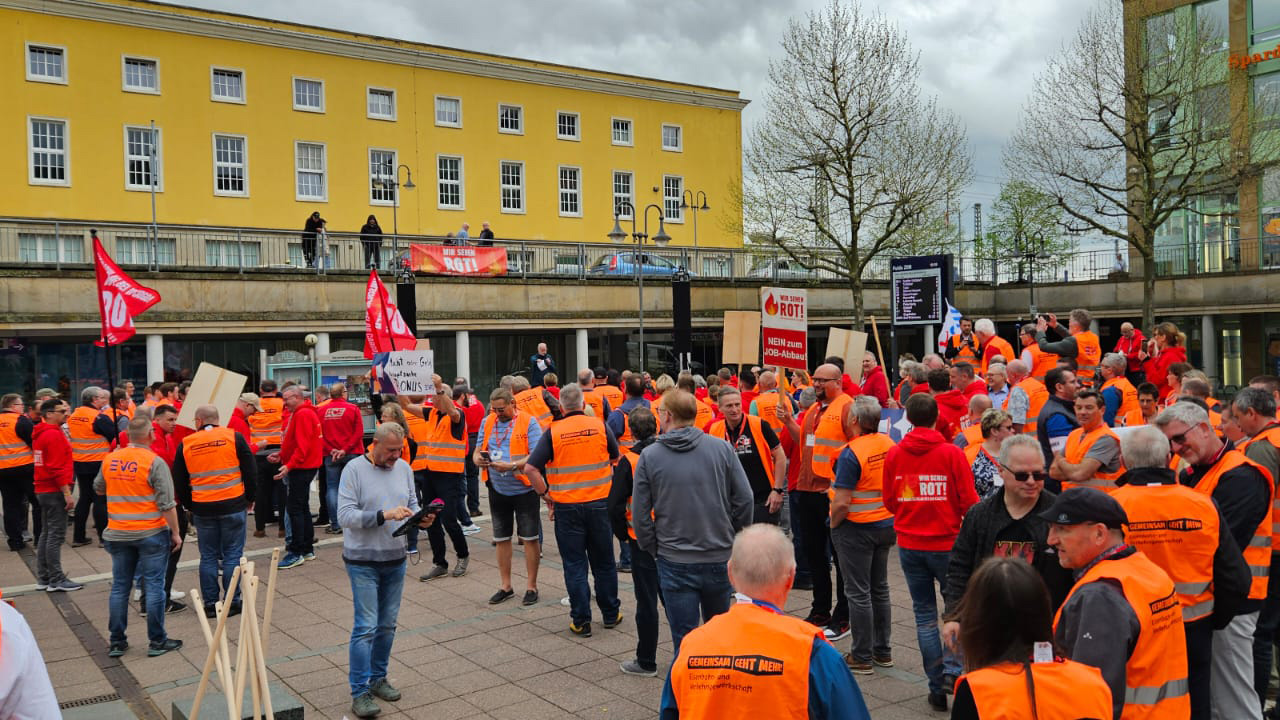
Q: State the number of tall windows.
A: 10